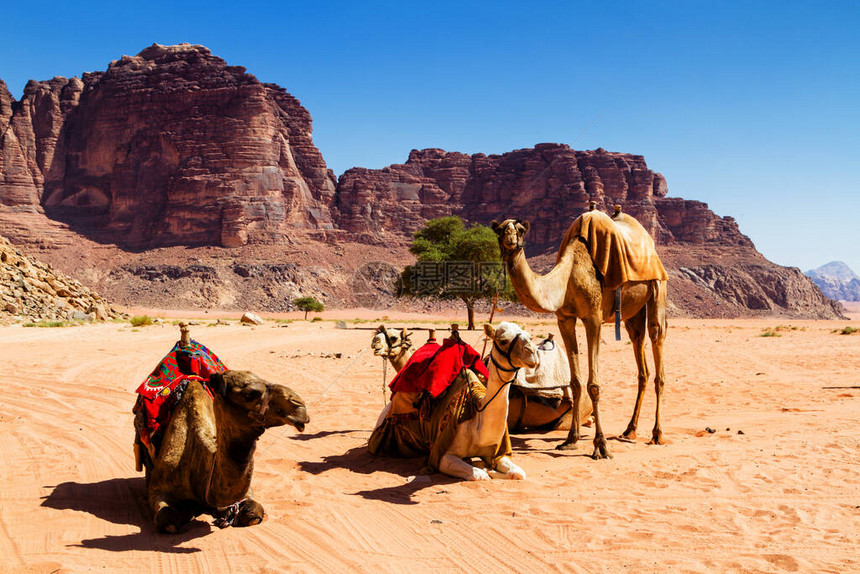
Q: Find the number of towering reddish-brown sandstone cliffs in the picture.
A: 2